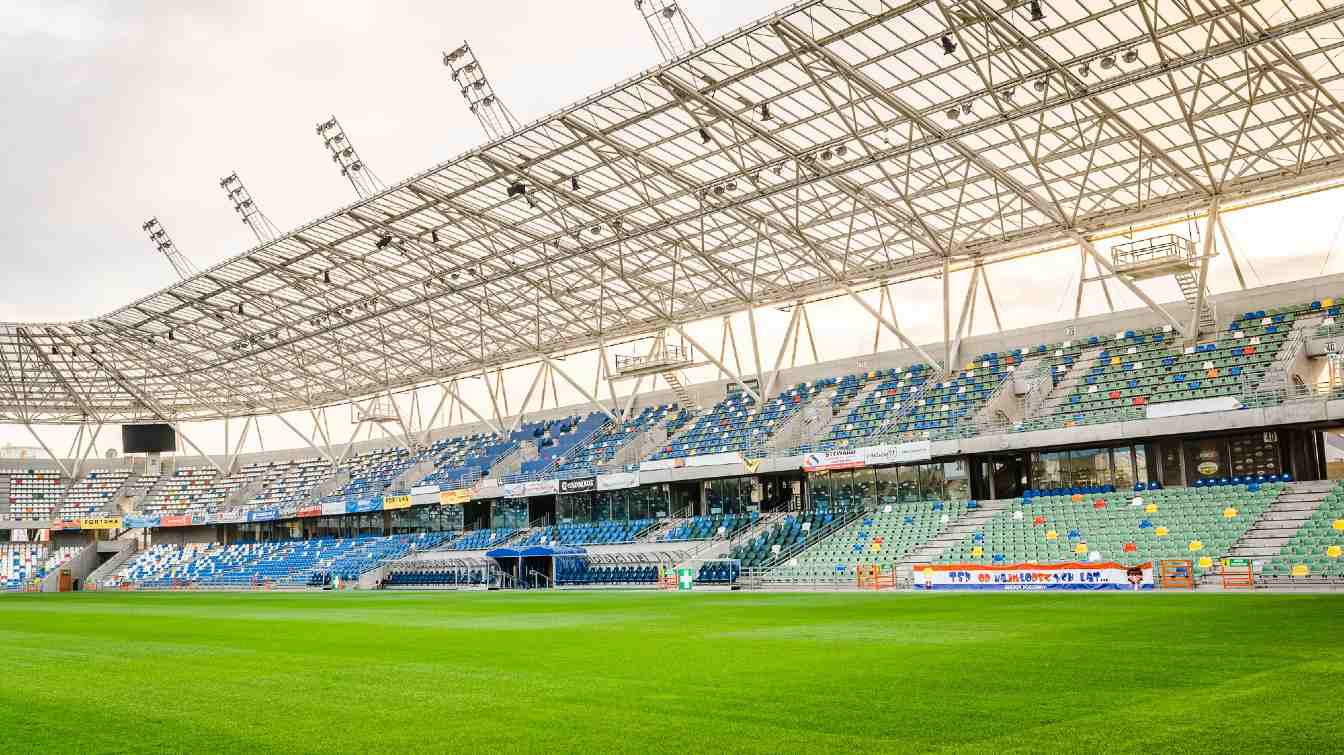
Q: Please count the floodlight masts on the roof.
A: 5